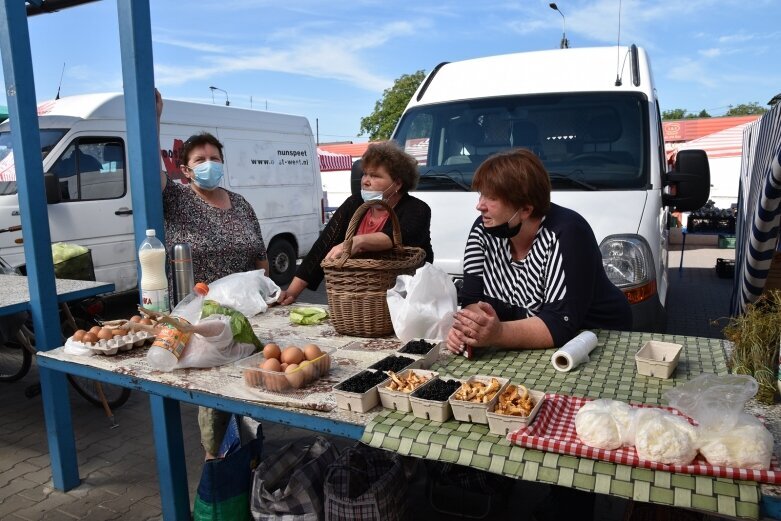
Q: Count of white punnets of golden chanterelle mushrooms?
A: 3